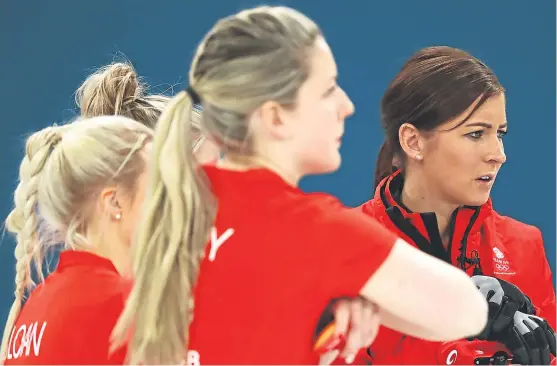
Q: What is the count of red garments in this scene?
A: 3